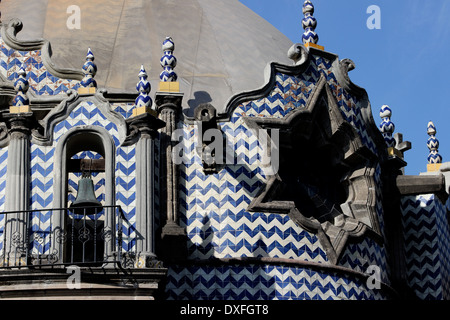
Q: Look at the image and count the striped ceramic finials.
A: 7